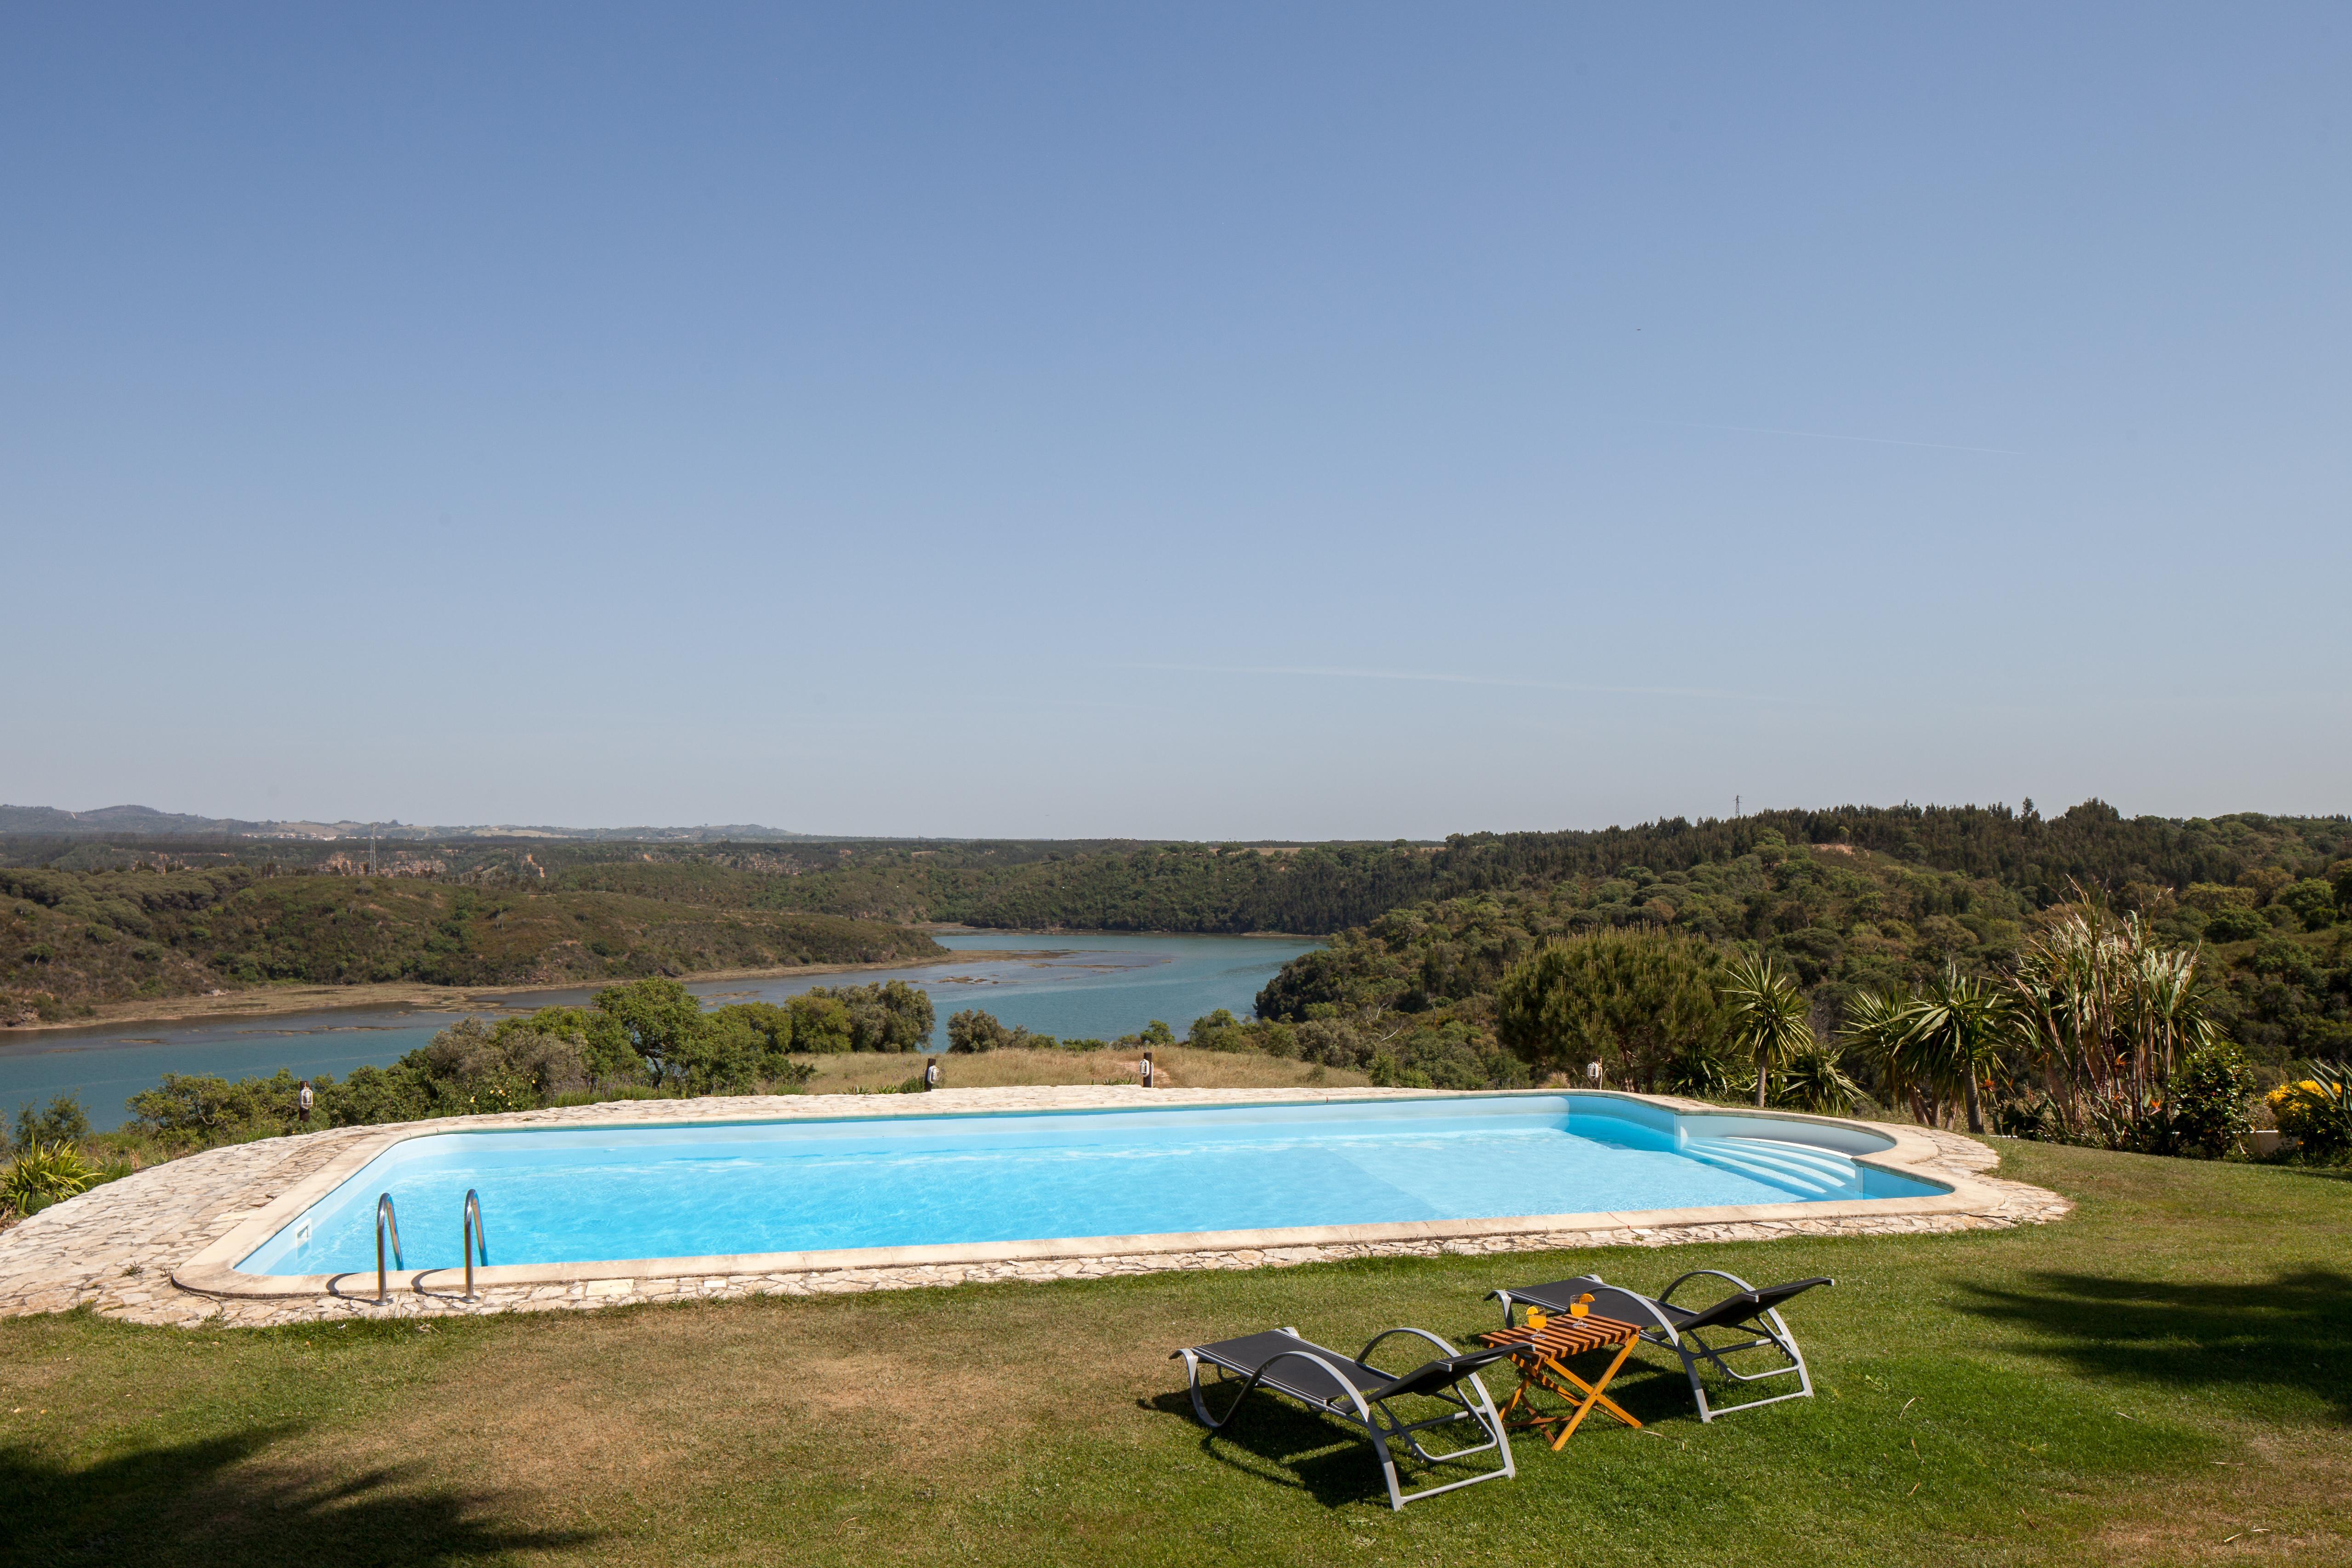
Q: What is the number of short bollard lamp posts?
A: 4